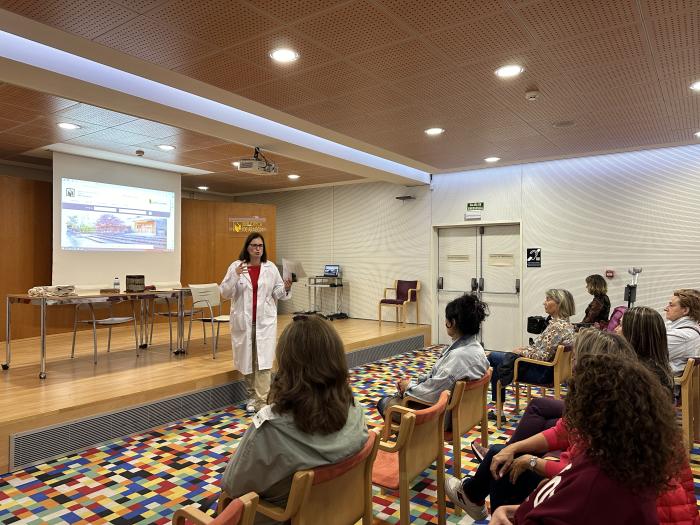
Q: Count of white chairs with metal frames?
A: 3